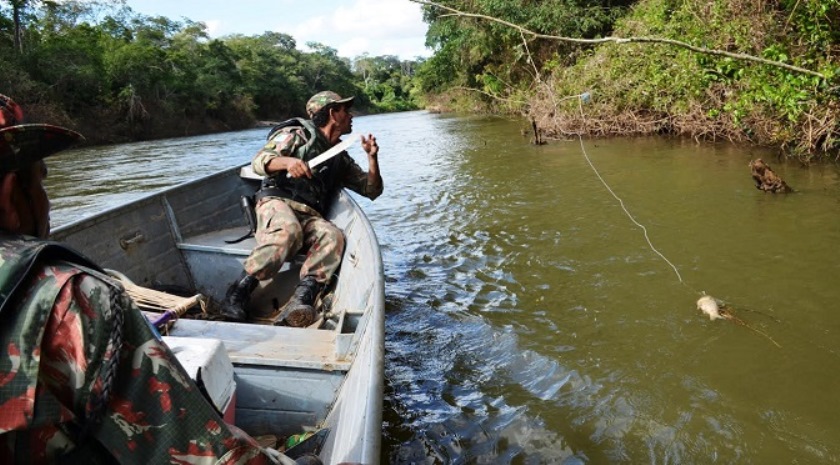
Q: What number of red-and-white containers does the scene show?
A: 1